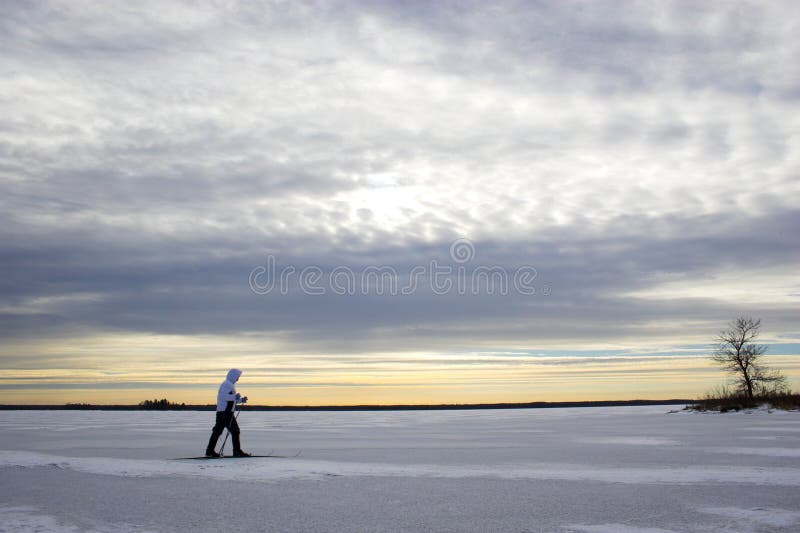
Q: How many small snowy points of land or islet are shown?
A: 1